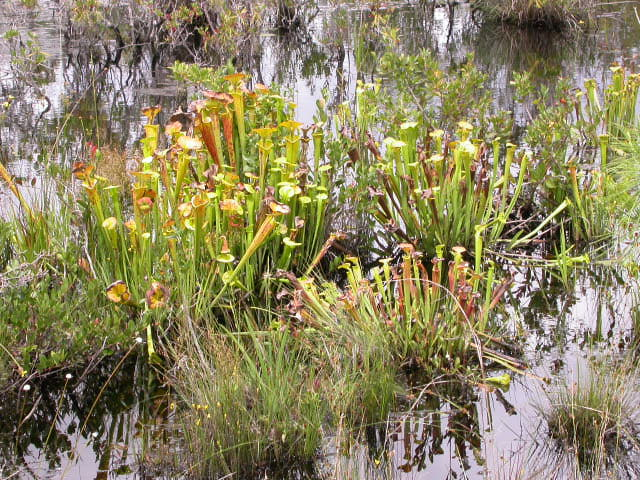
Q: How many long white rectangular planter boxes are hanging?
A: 0